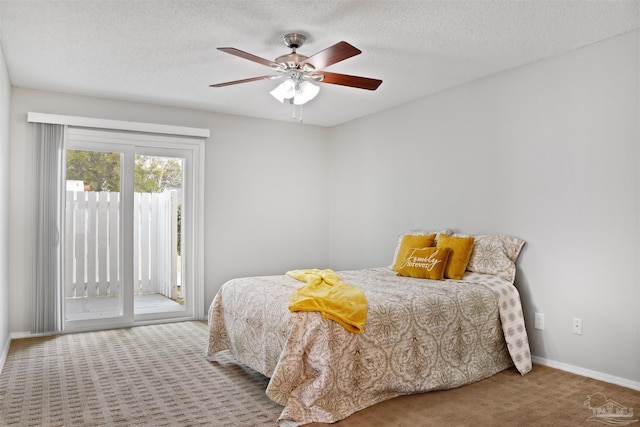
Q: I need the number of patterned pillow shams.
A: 2